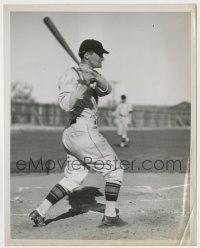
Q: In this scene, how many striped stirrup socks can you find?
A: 2